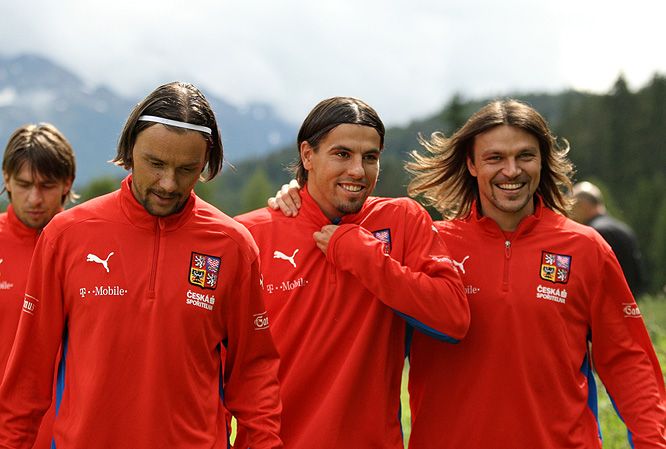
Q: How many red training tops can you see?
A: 4